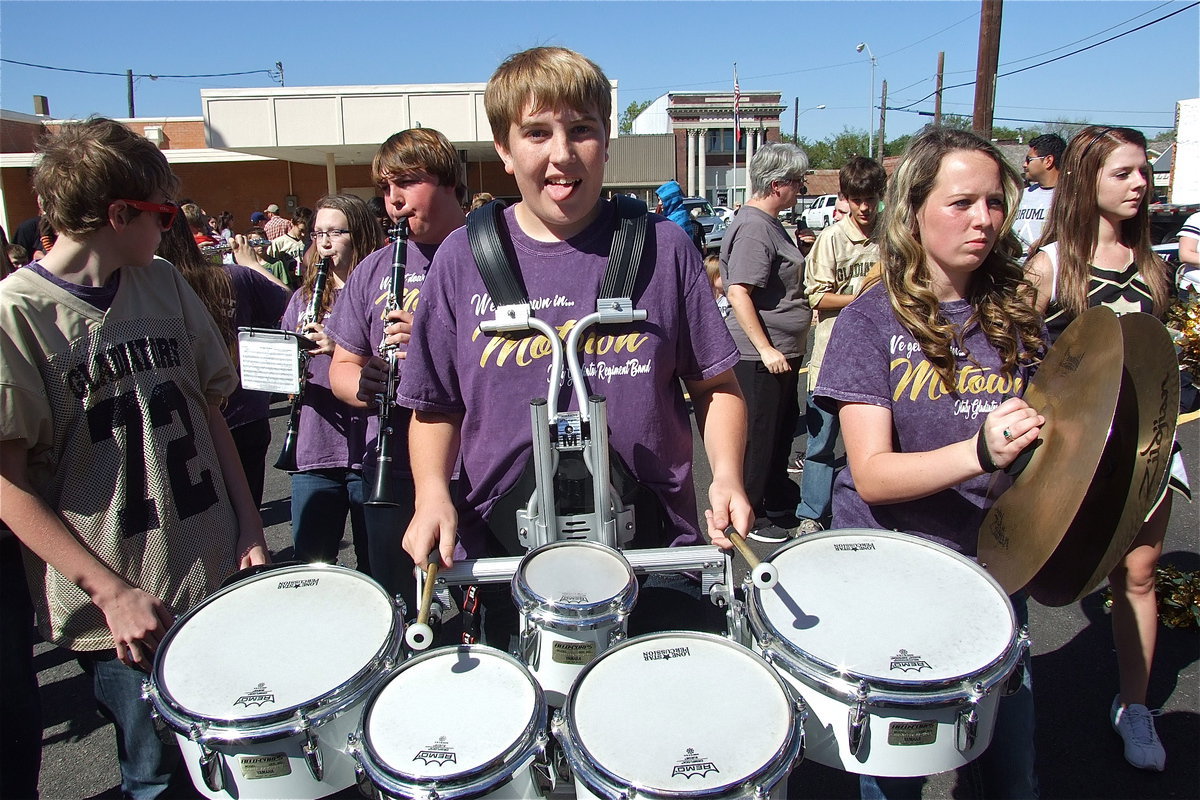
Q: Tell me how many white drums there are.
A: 5